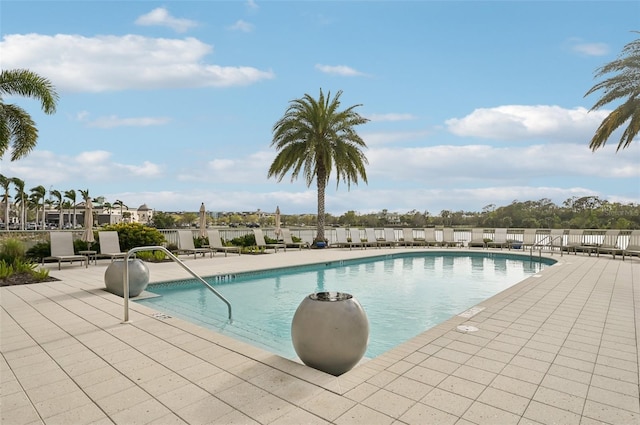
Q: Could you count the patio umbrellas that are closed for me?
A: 3